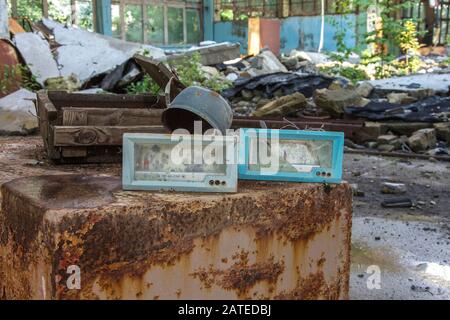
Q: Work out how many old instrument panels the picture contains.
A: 2